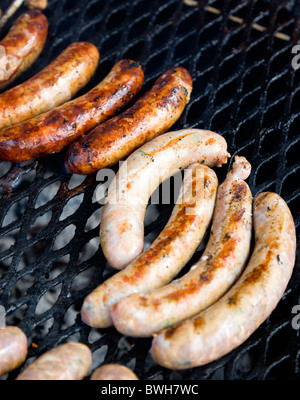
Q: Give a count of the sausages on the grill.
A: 11